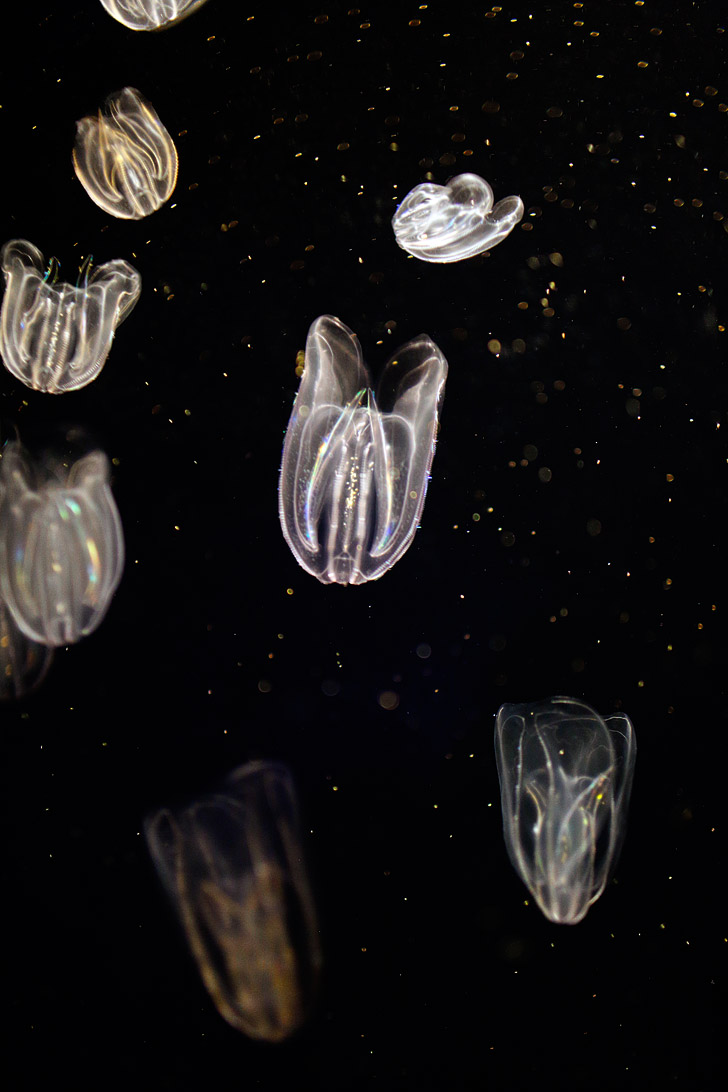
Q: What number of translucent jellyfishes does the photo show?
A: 9